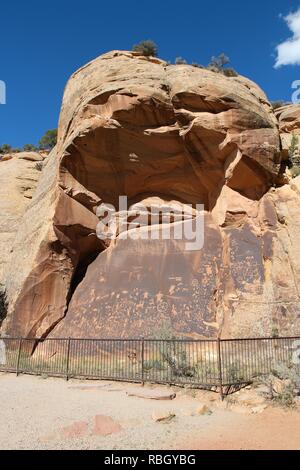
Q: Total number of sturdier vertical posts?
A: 4